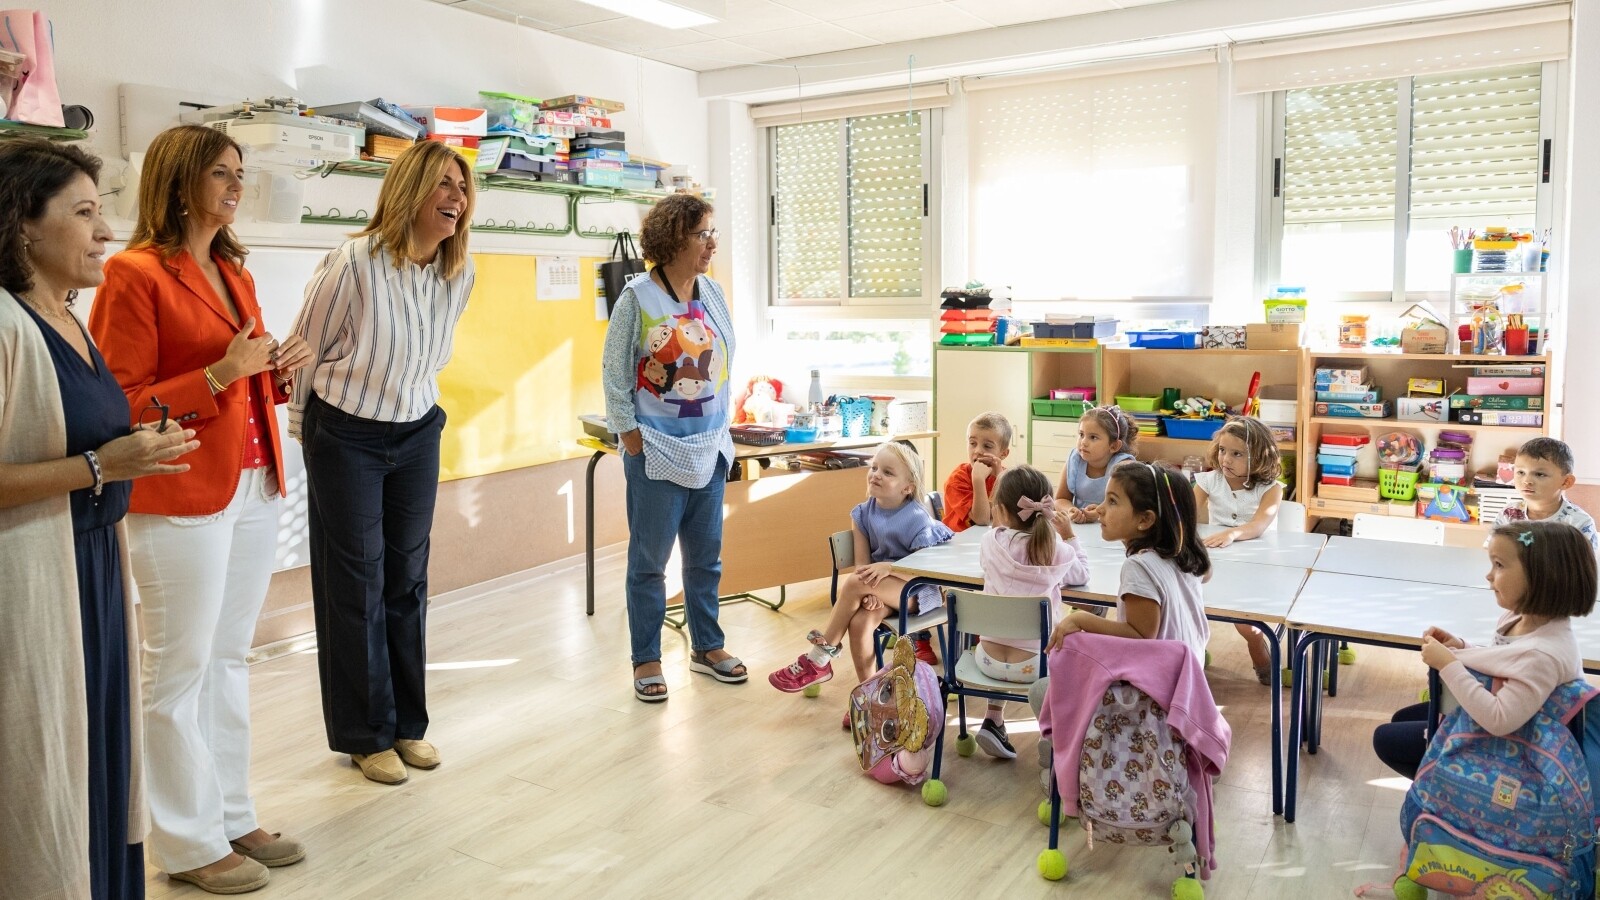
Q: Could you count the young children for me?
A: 8